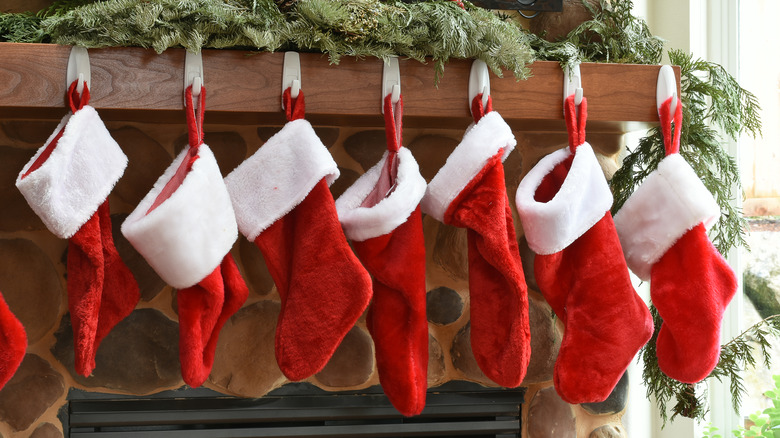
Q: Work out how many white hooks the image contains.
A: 7